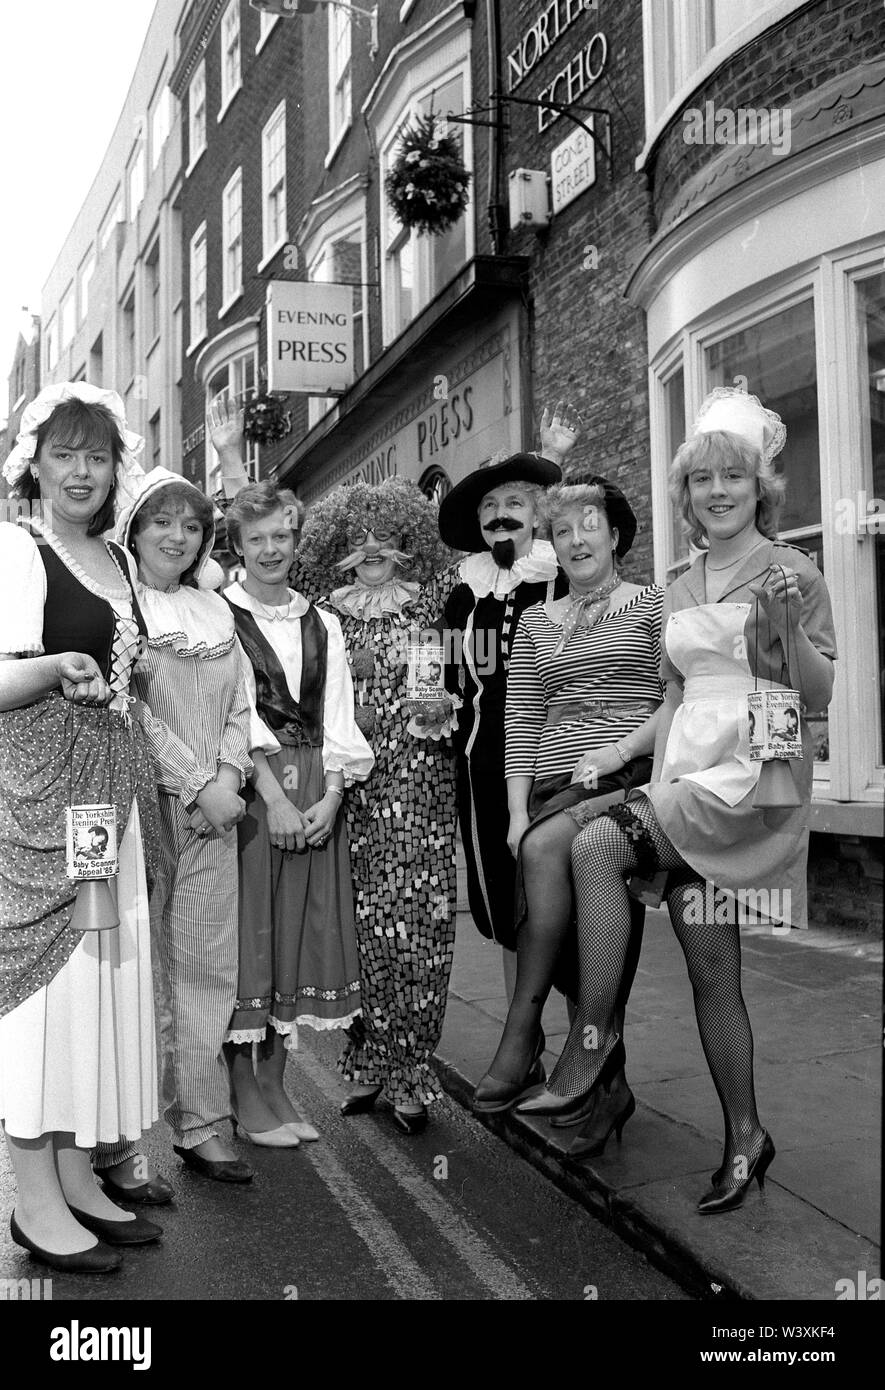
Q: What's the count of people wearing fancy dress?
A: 7